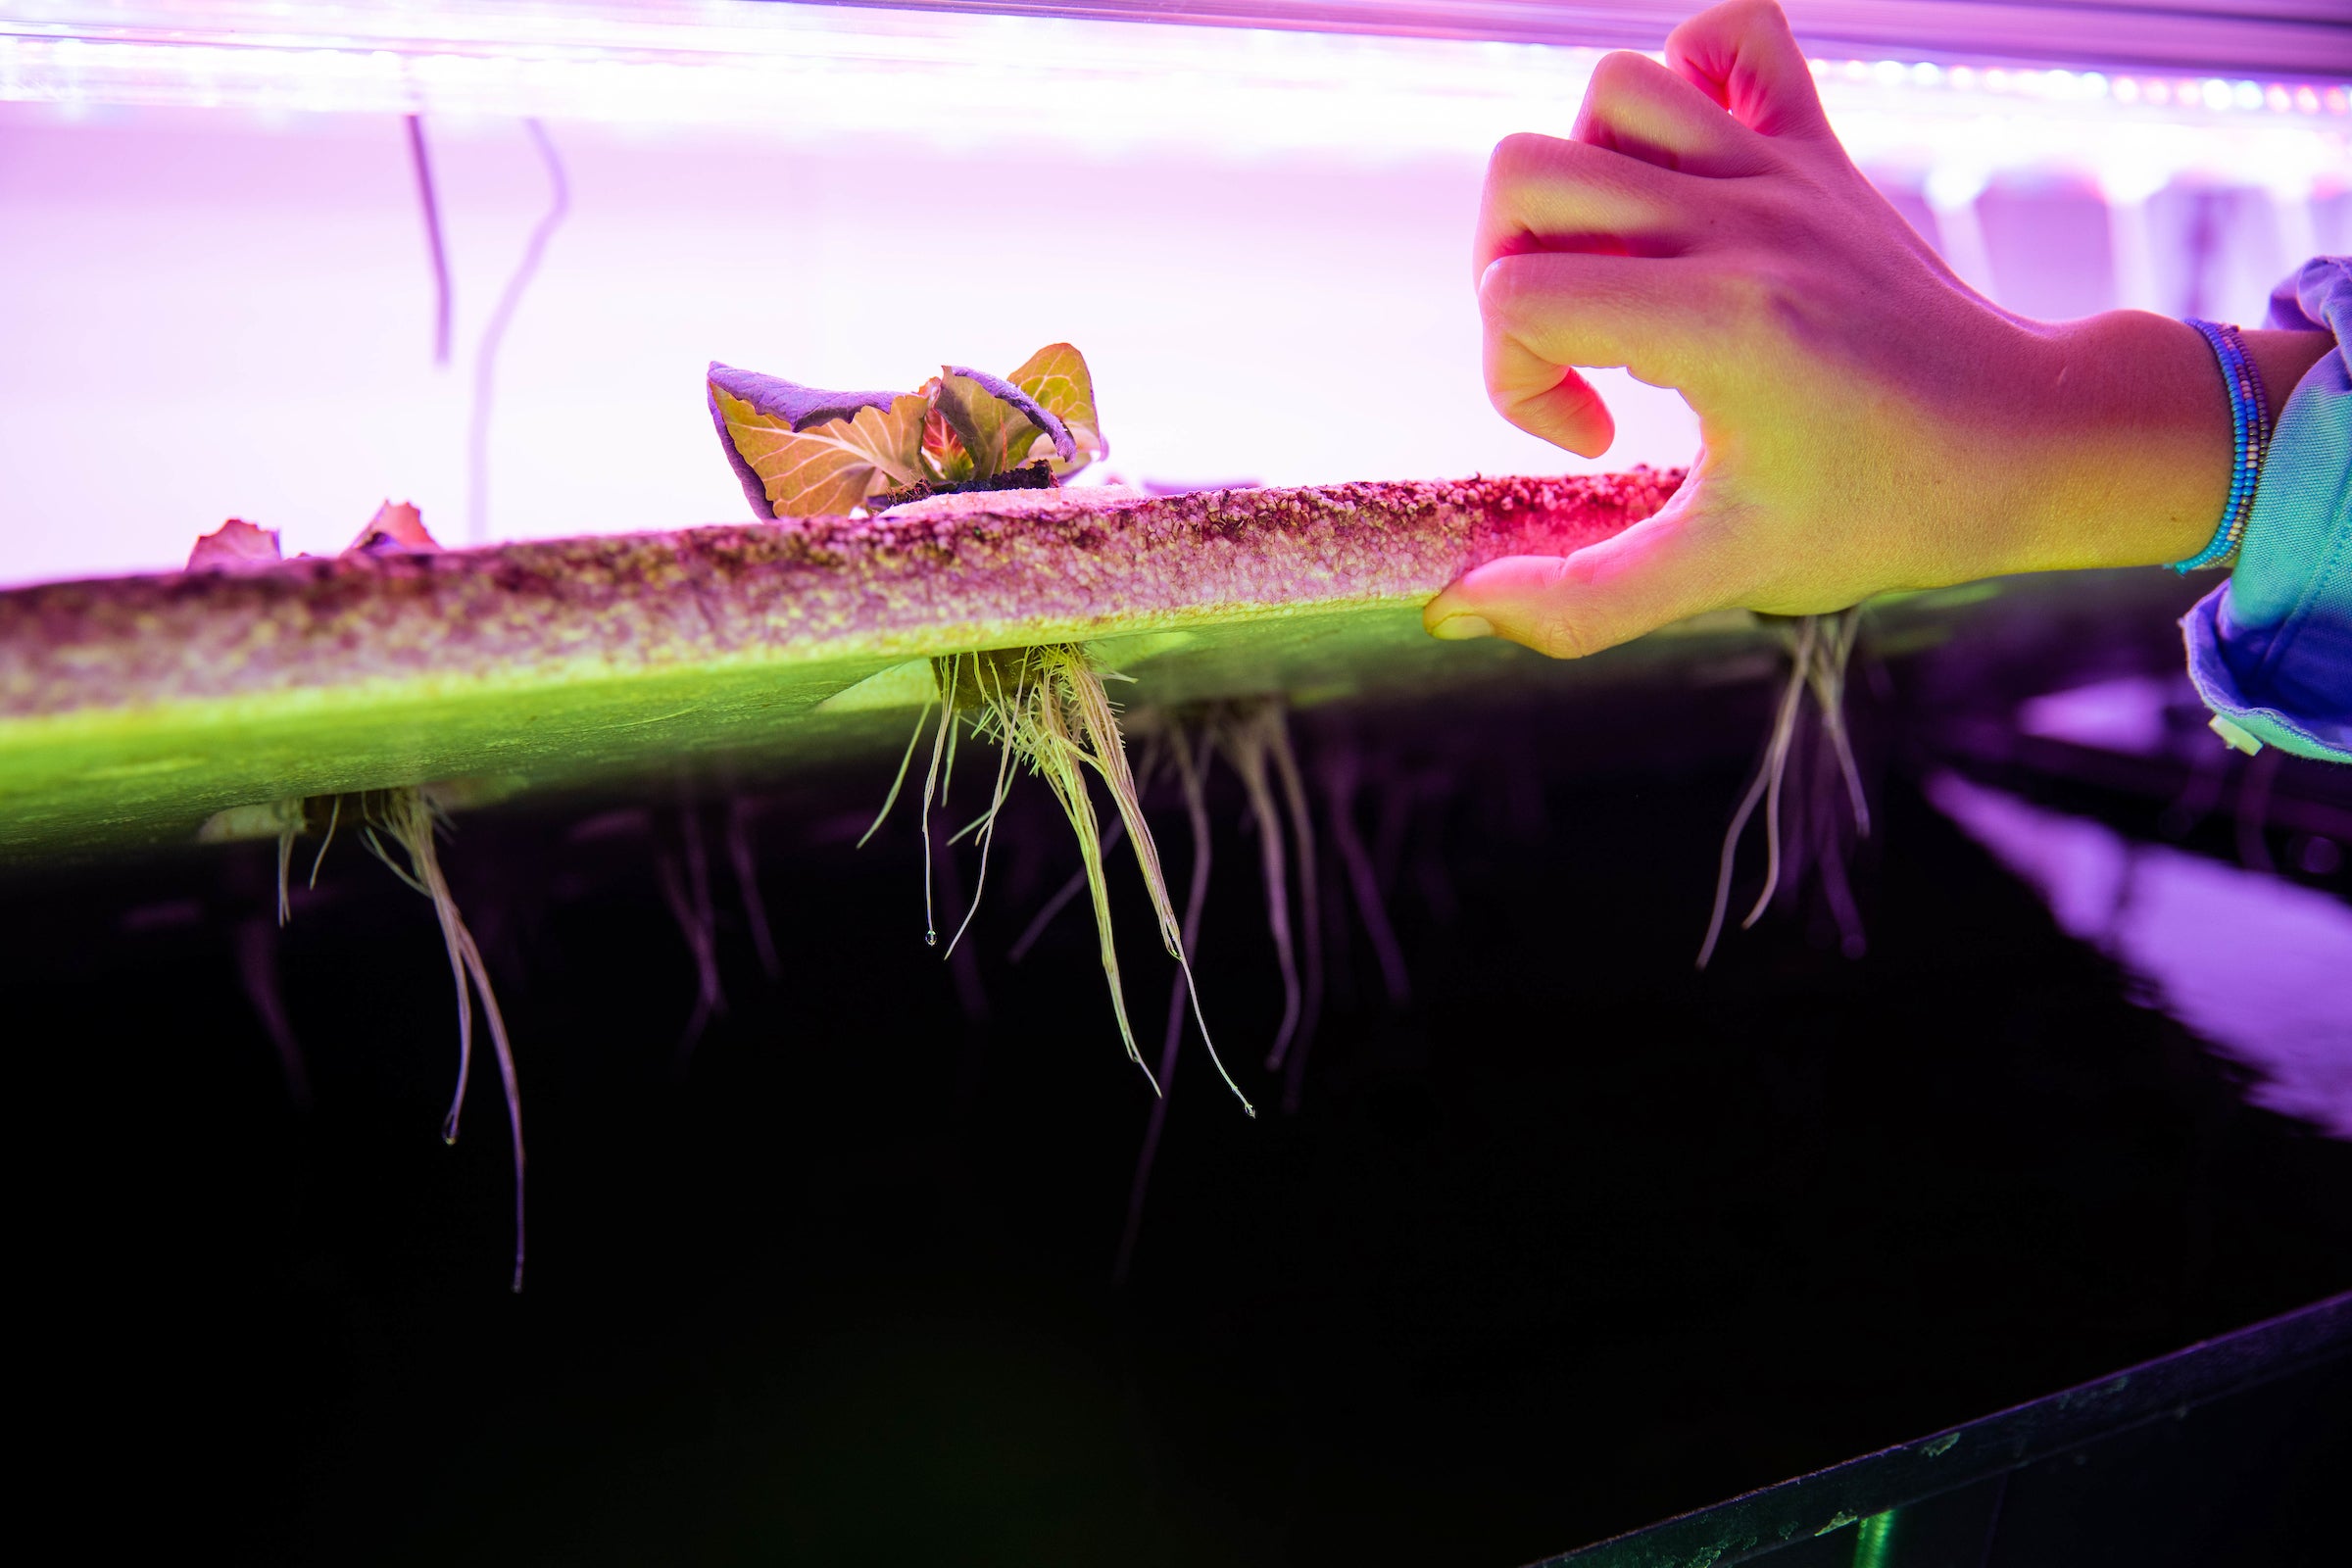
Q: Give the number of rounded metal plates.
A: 0